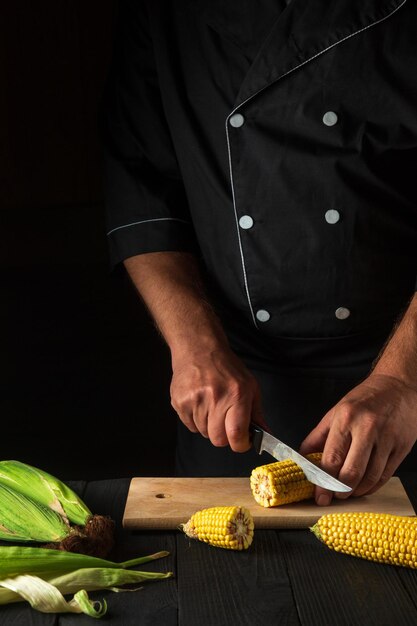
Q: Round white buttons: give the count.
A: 6